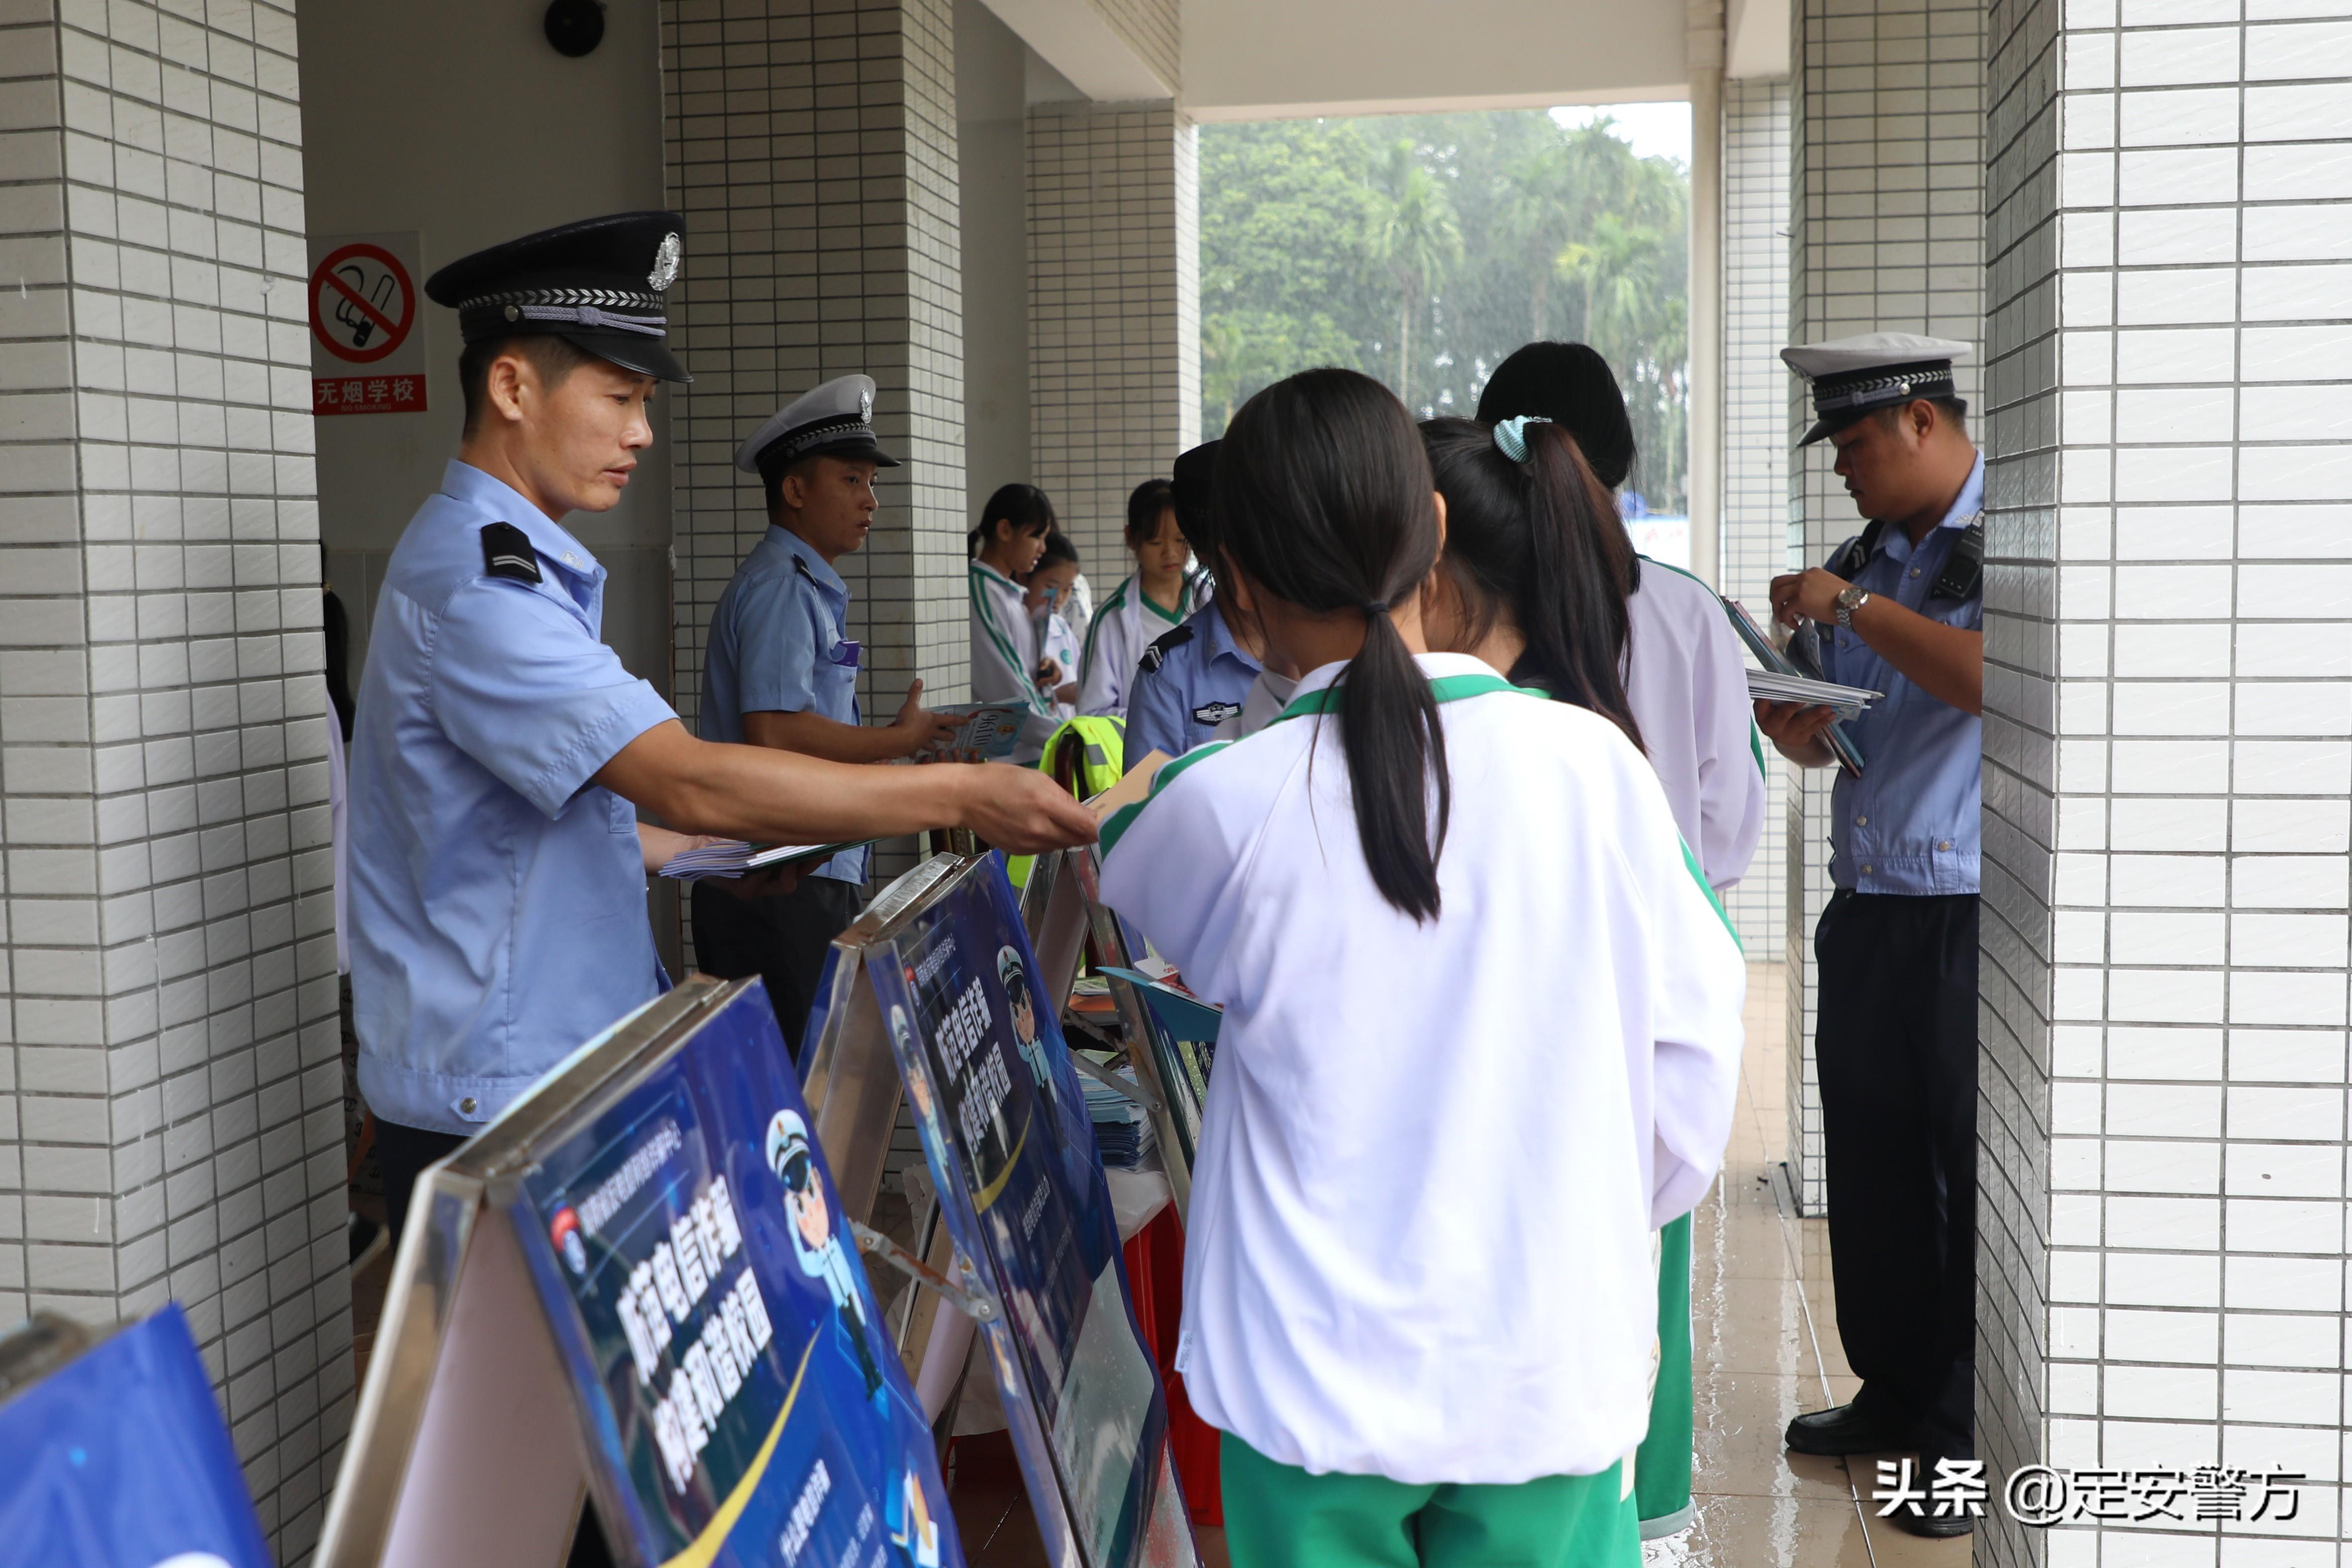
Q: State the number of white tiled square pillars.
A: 6